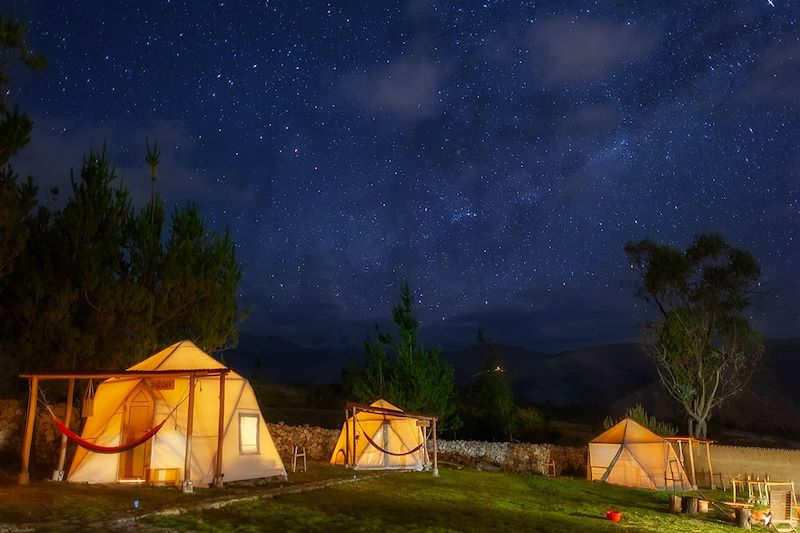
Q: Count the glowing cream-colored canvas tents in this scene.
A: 3